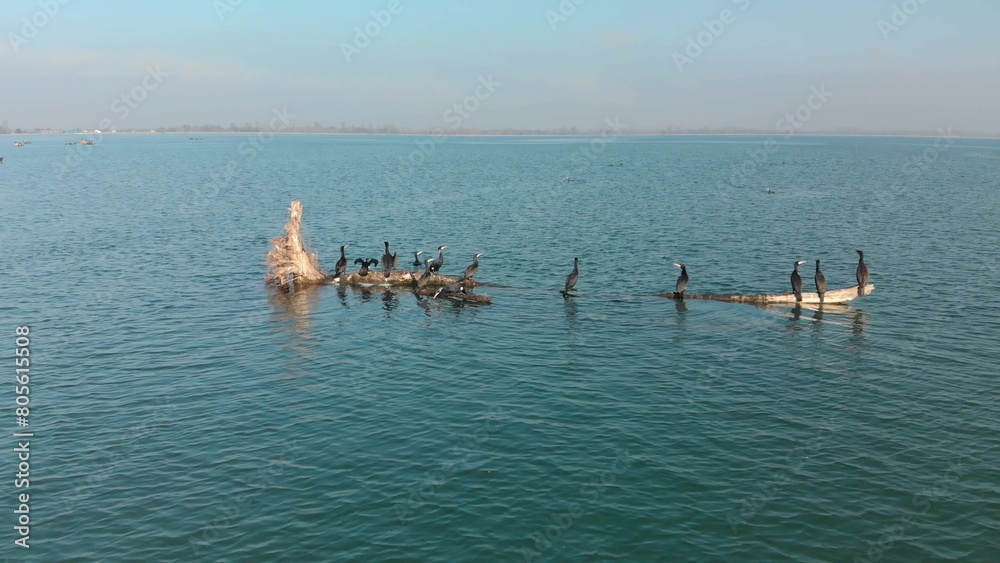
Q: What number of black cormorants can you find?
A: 13